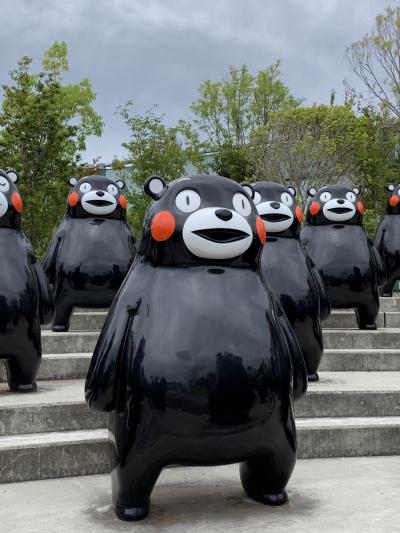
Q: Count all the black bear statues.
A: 6